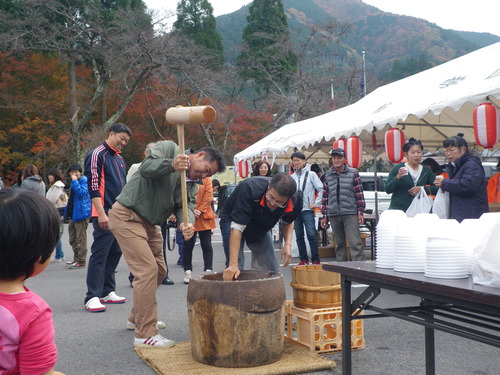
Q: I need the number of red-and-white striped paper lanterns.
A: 5